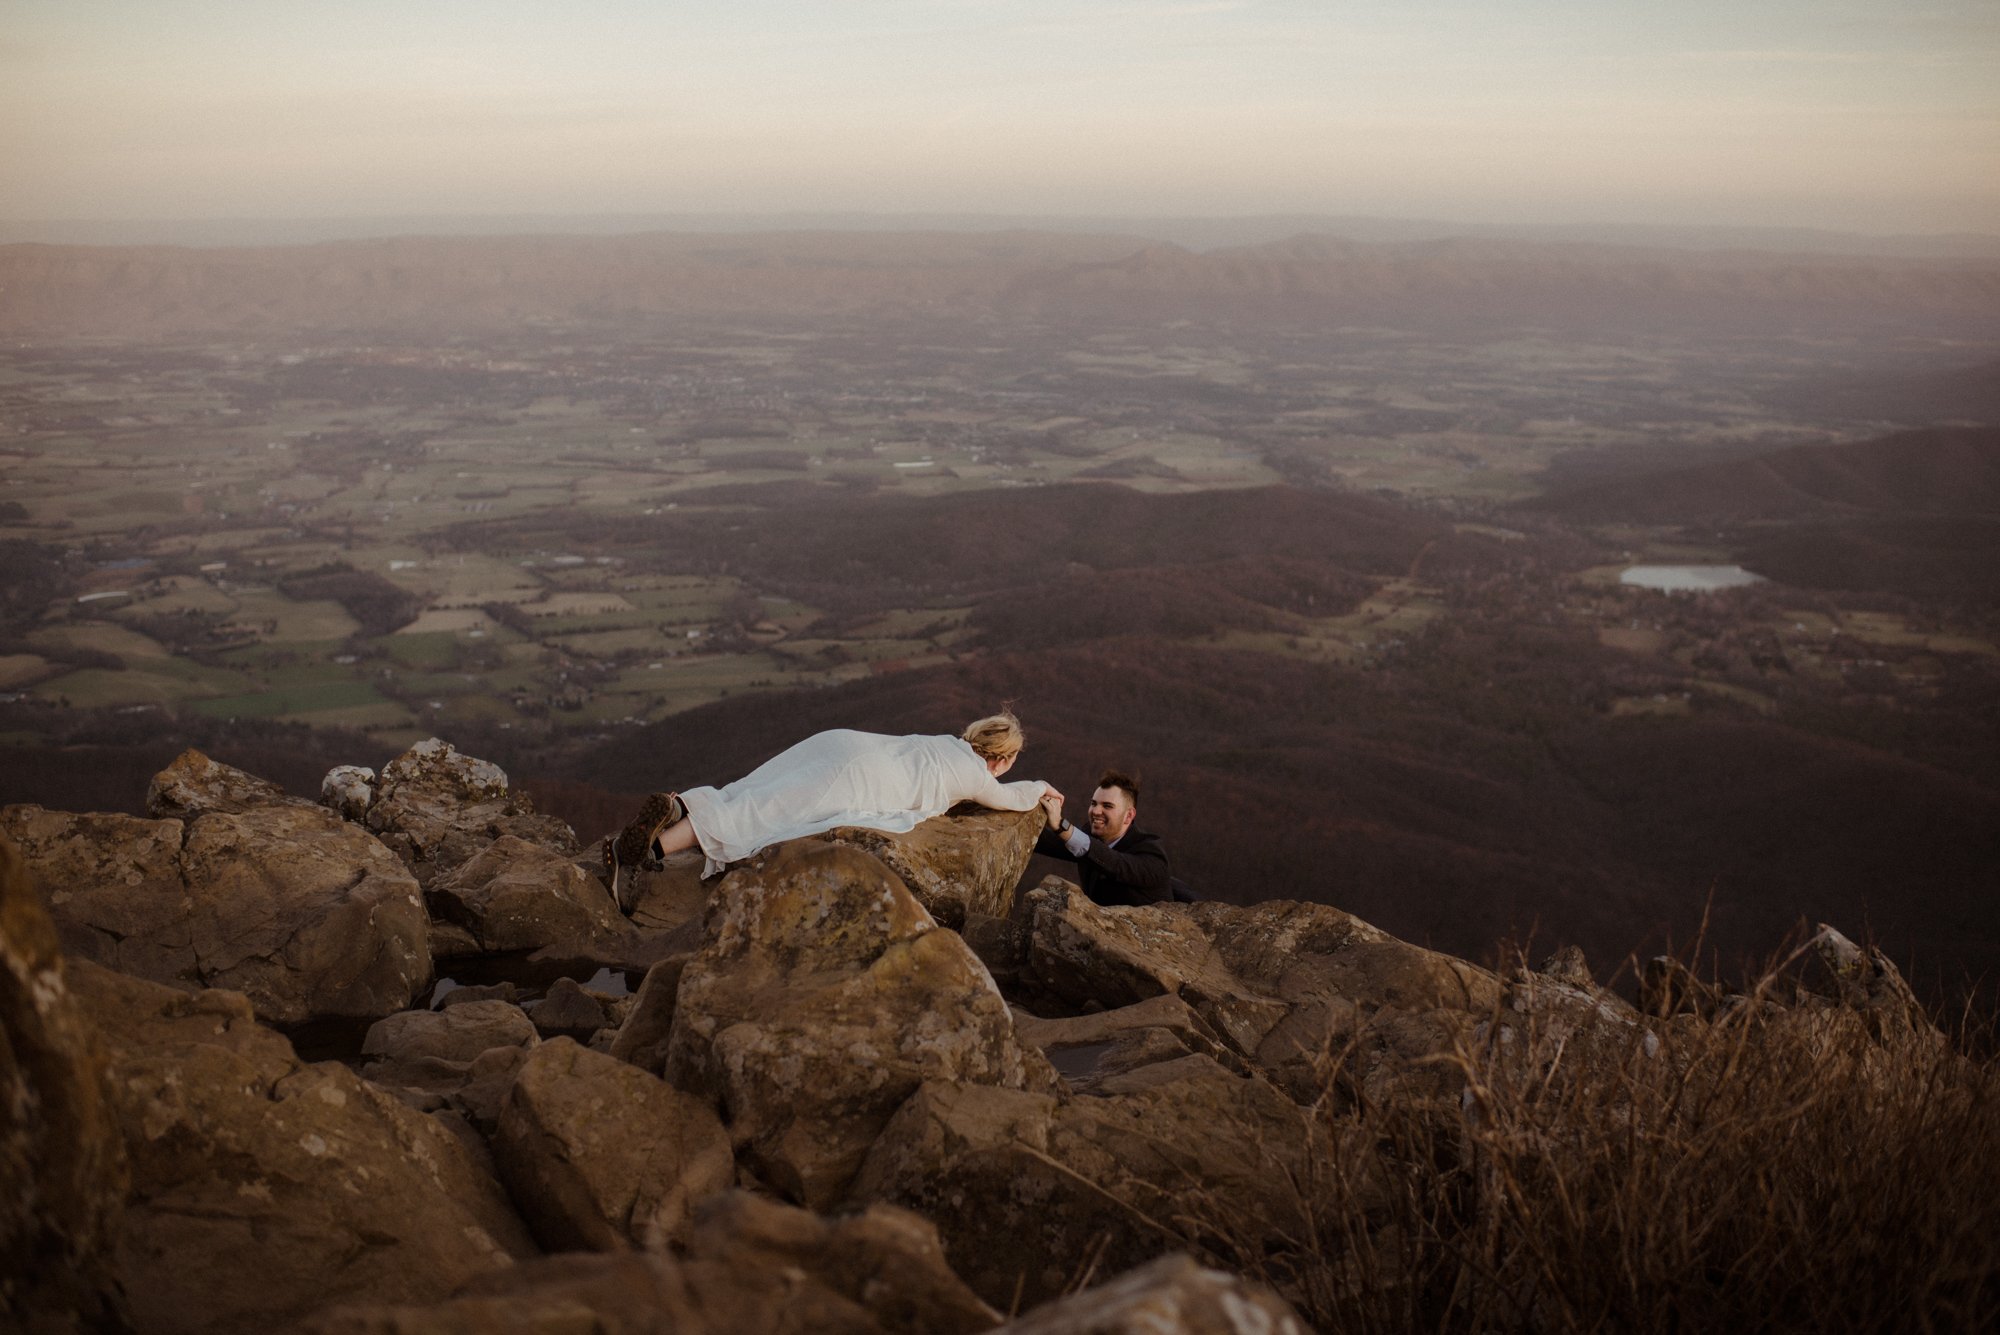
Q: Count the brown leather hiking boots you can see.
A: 2